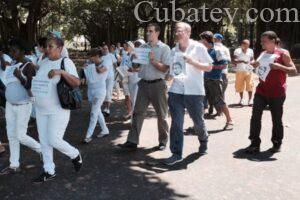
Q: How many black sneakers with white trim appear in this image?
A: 2